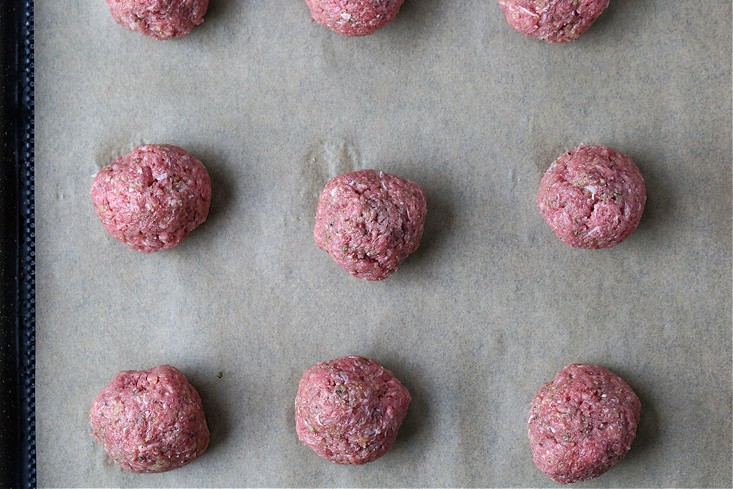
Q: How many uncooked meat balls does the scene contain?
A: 9